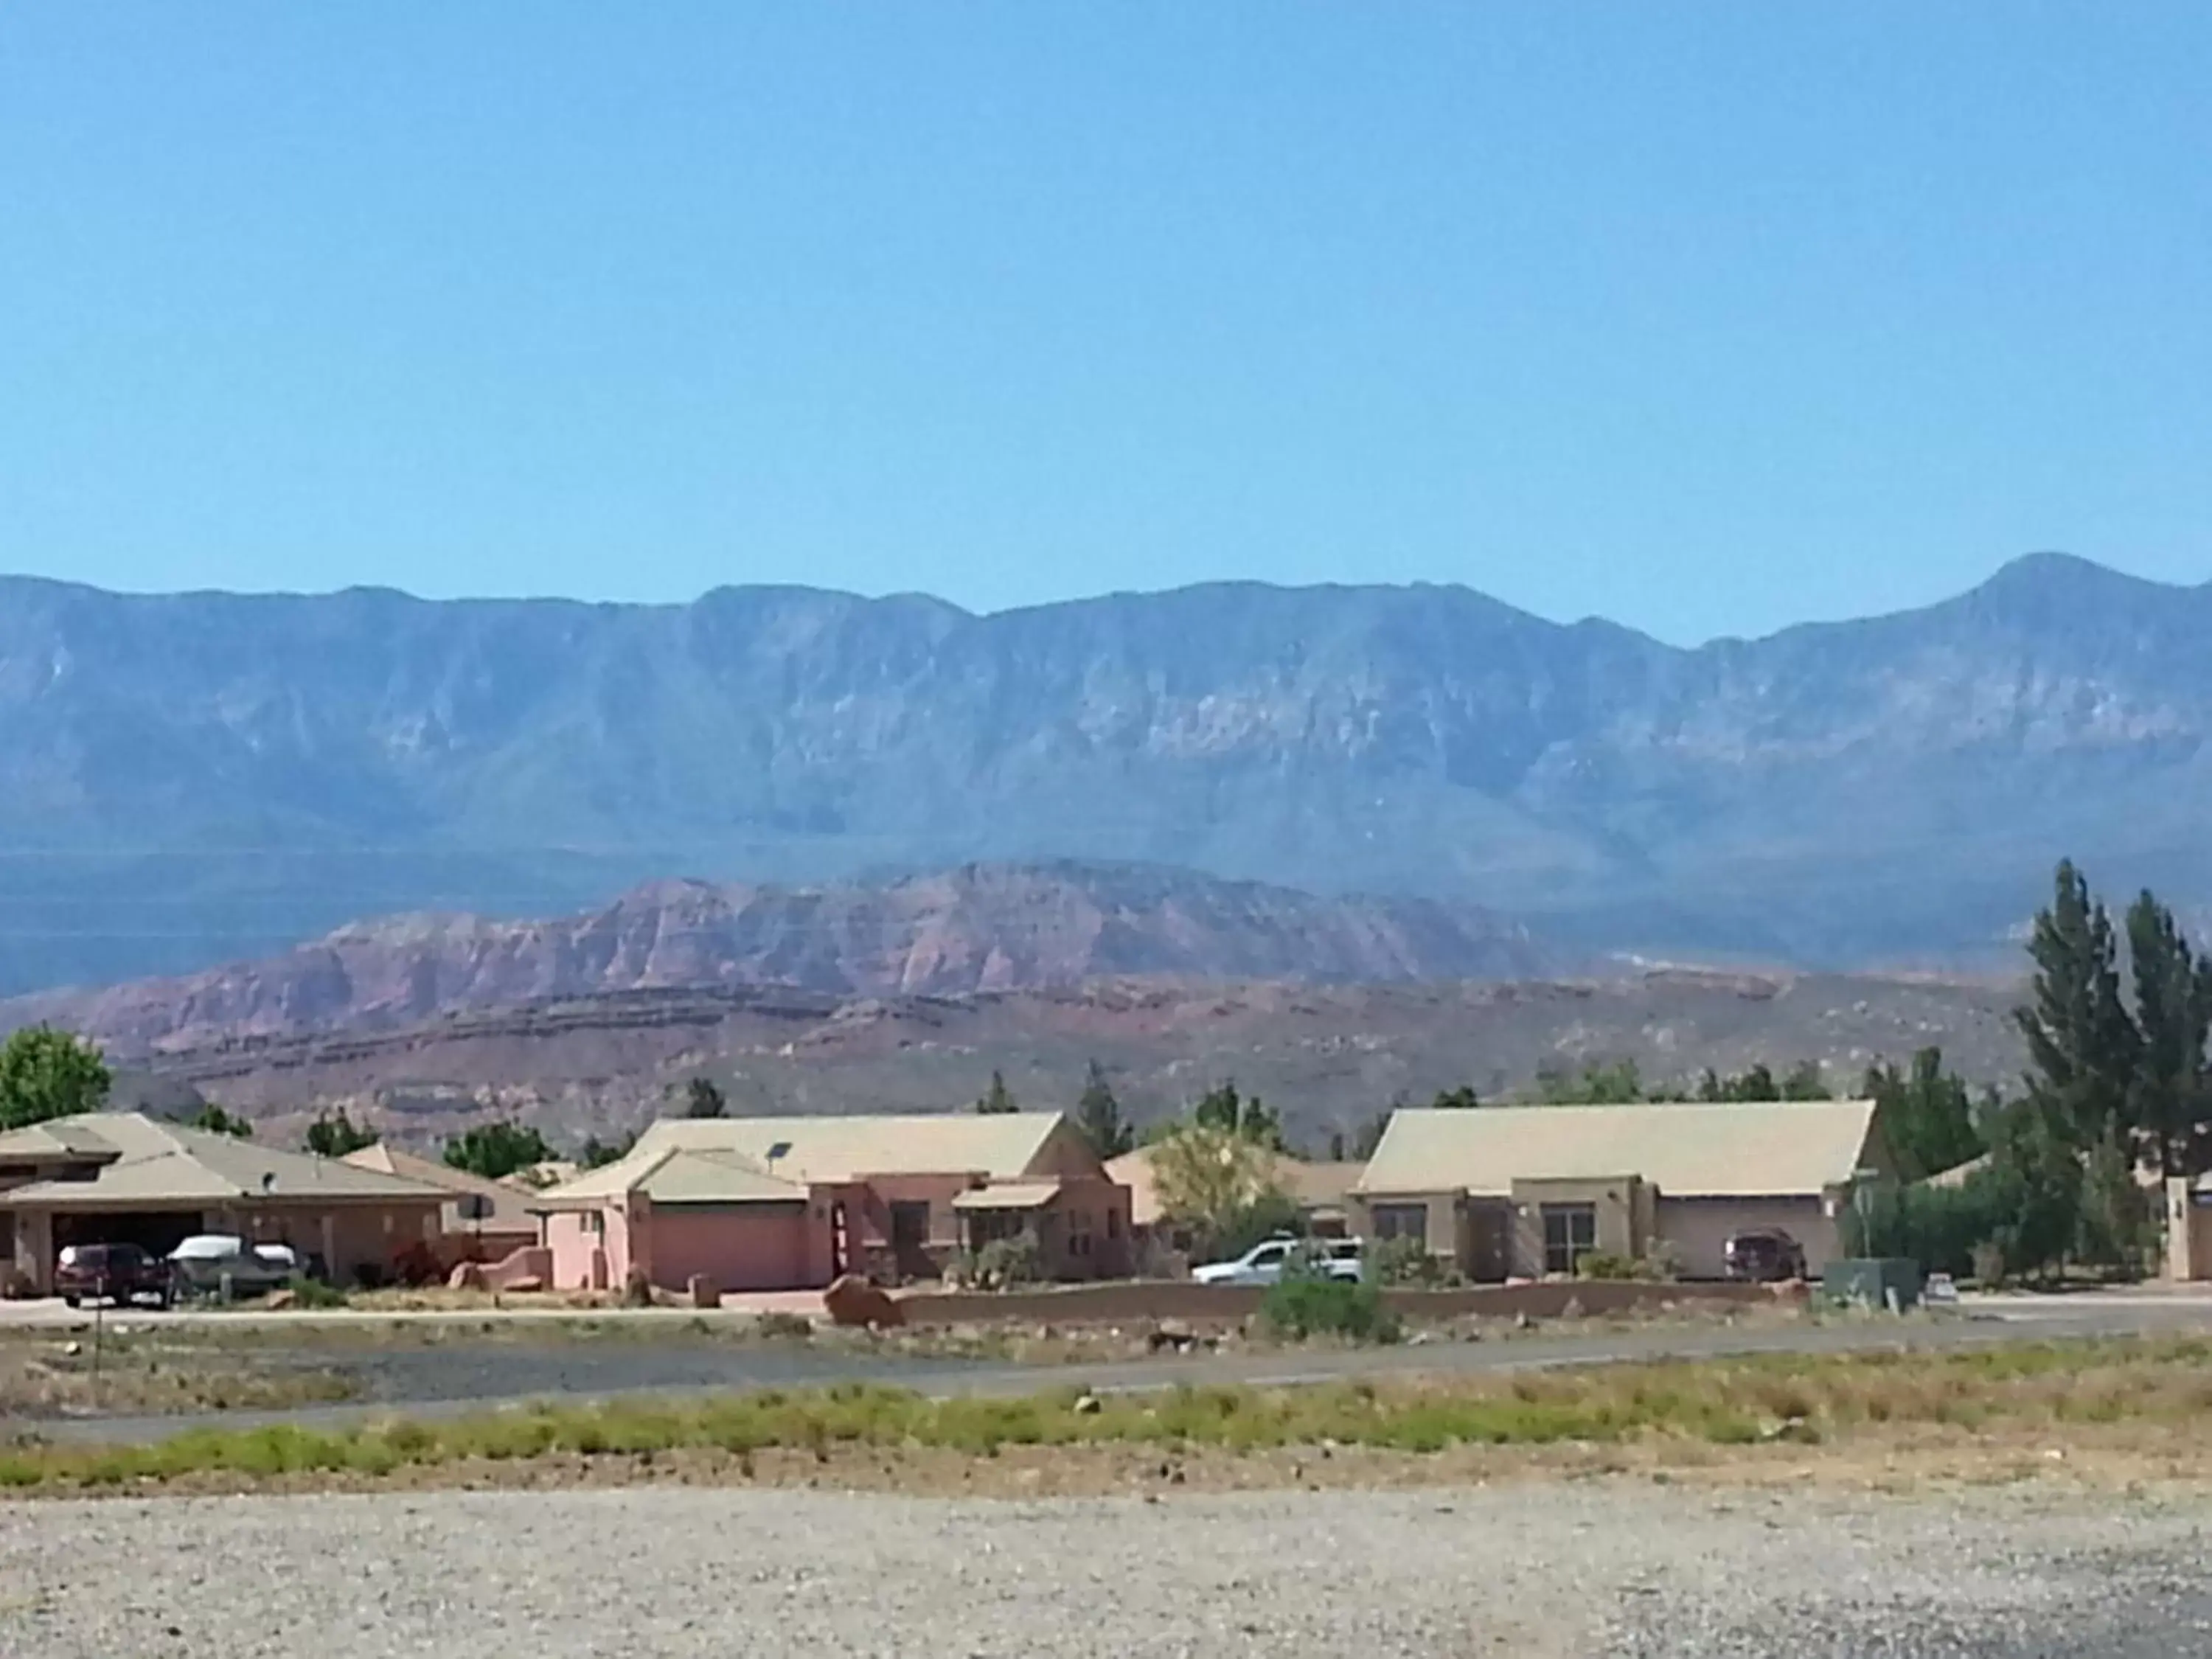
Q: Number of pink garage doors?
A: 1